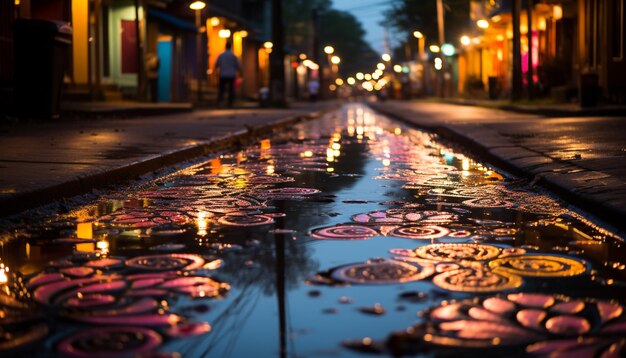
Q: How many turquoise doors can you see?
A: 1